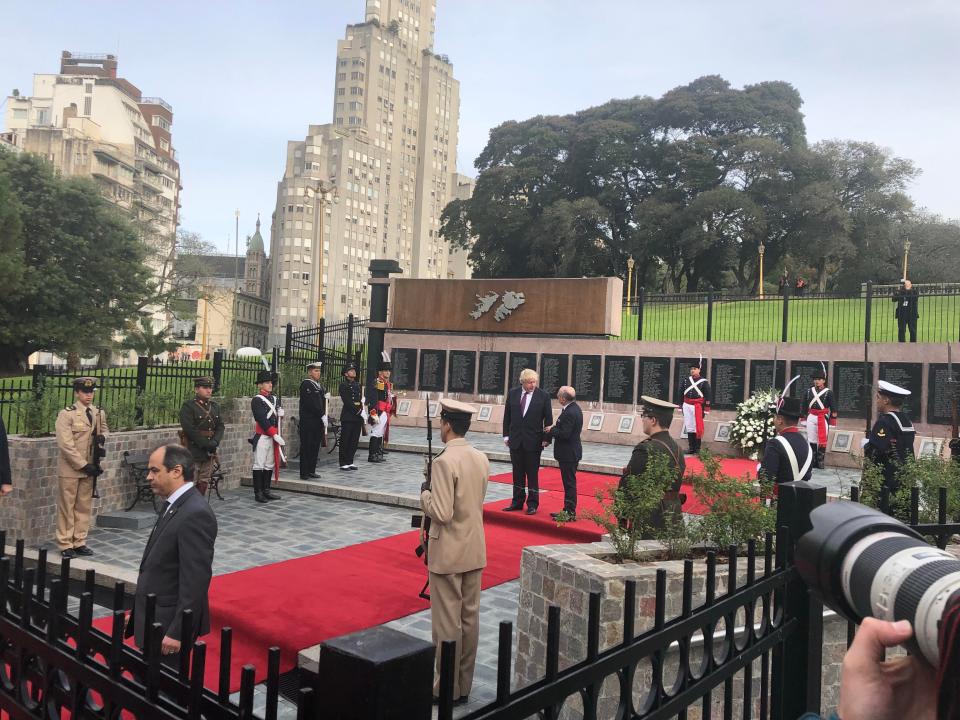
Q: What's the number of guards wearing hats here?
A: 12